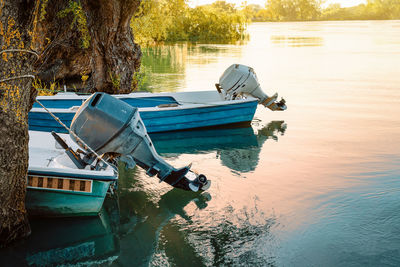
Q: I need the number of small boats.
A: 2